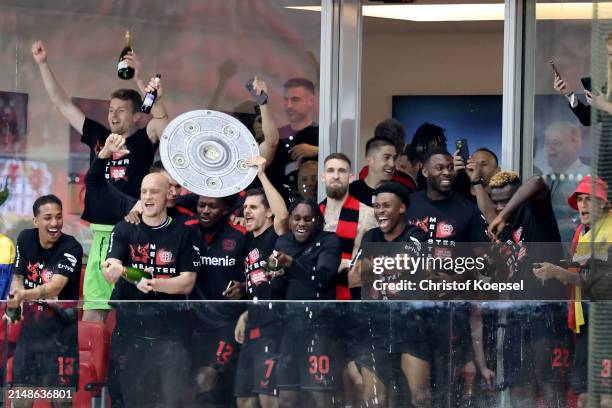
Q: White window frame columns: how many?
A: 2